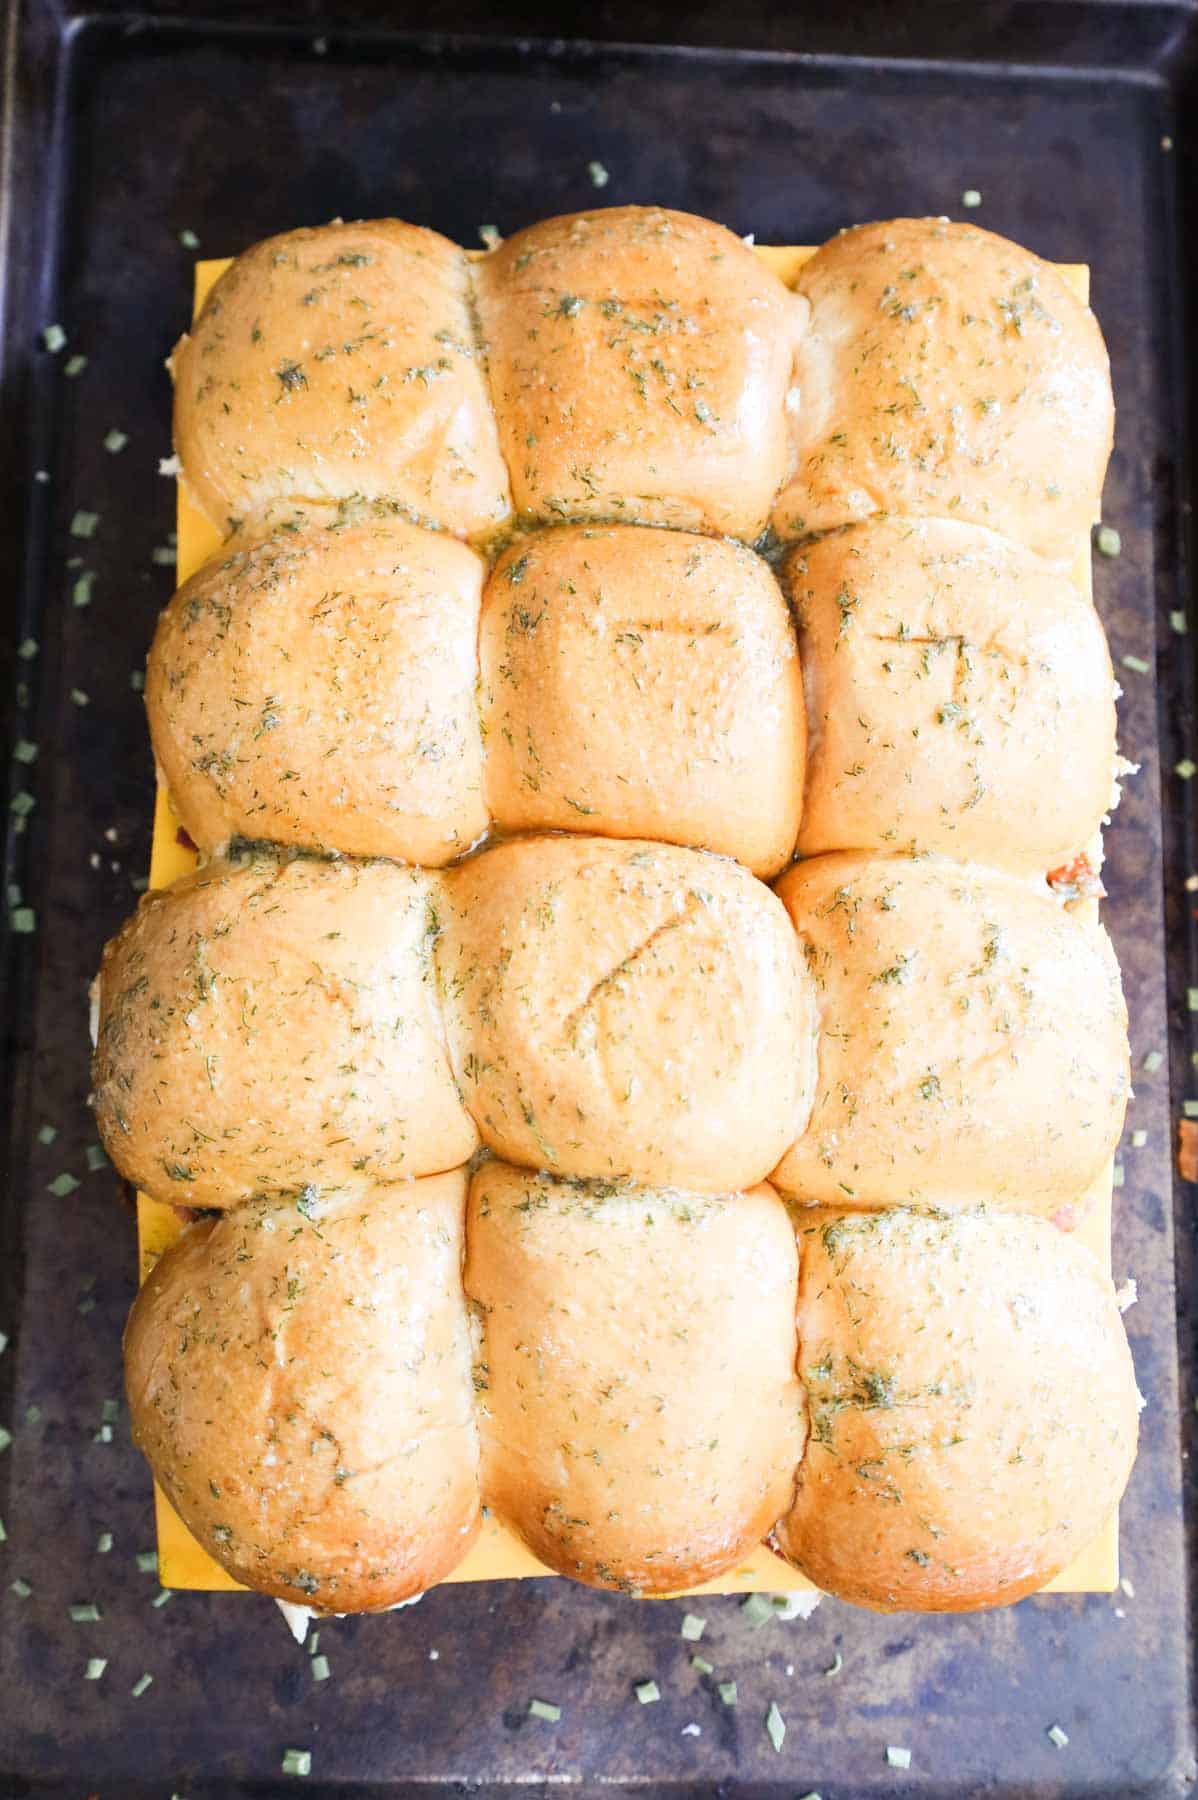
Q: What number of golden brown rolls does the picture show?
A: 12